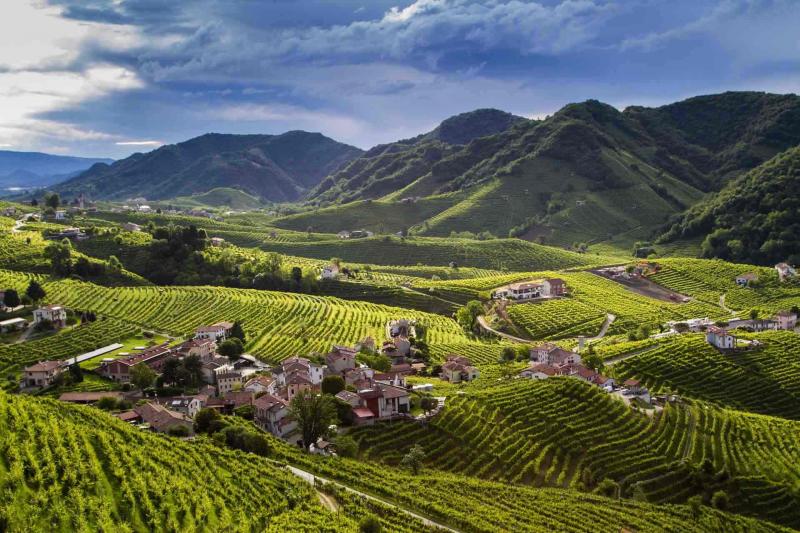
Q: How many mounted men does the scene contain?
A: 0